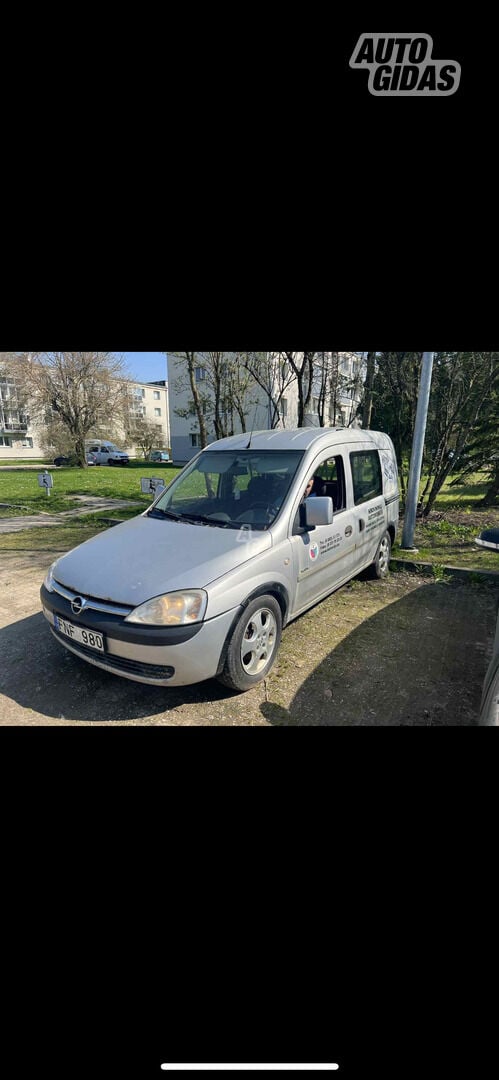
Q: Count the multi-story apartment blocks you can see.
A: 2